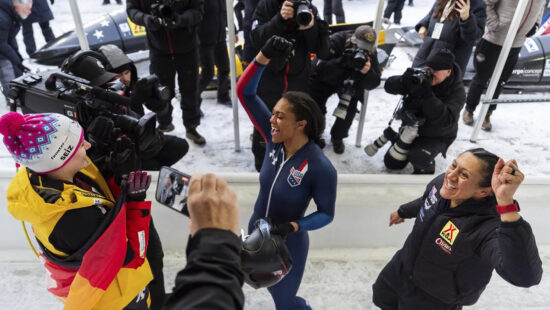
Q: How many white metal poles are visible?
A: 4